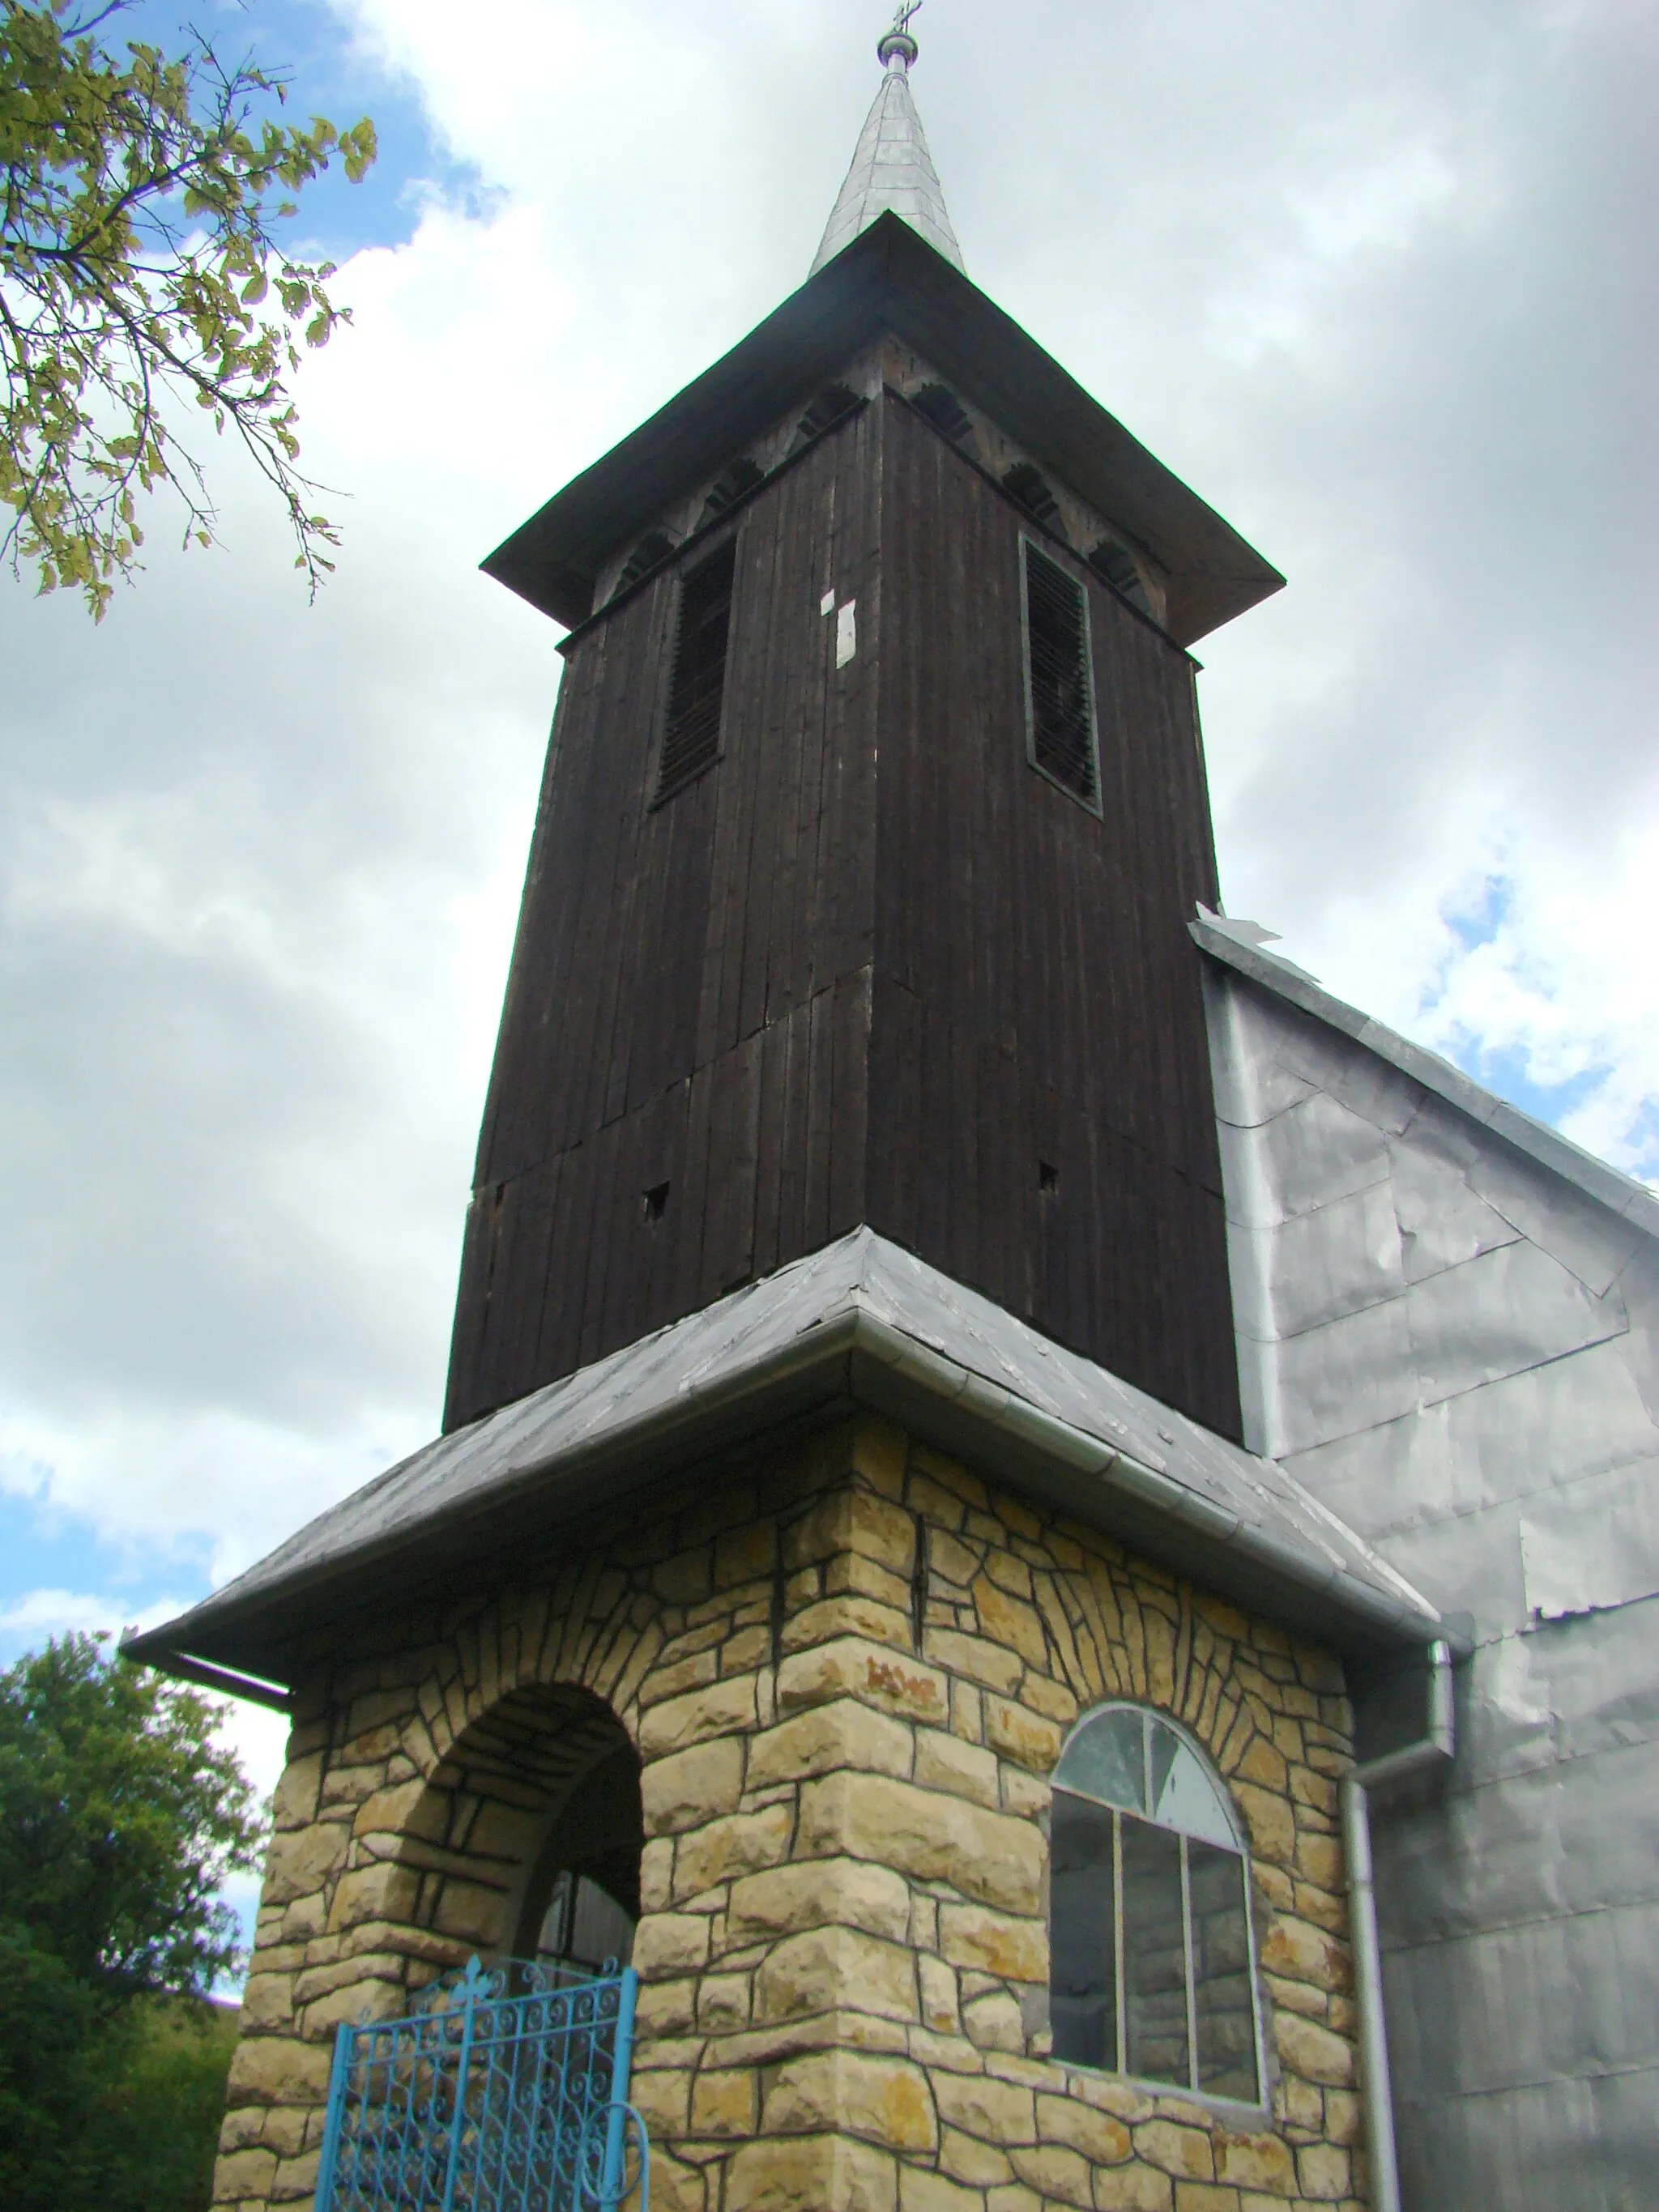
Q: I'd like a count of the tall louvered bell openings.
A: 2